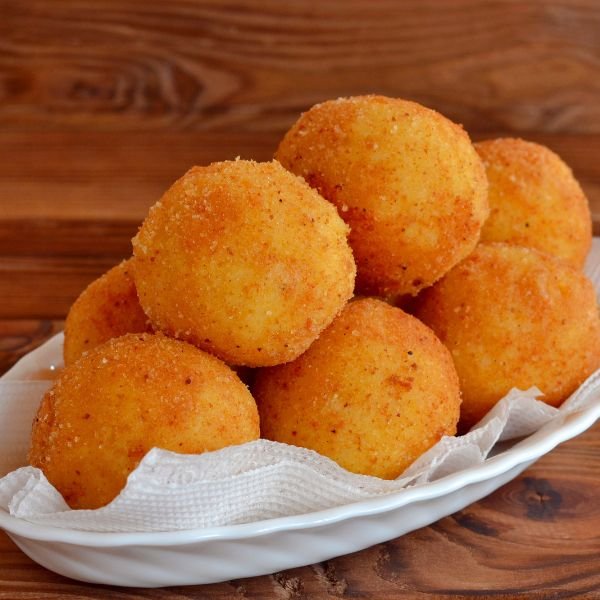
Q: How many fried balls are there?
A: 7